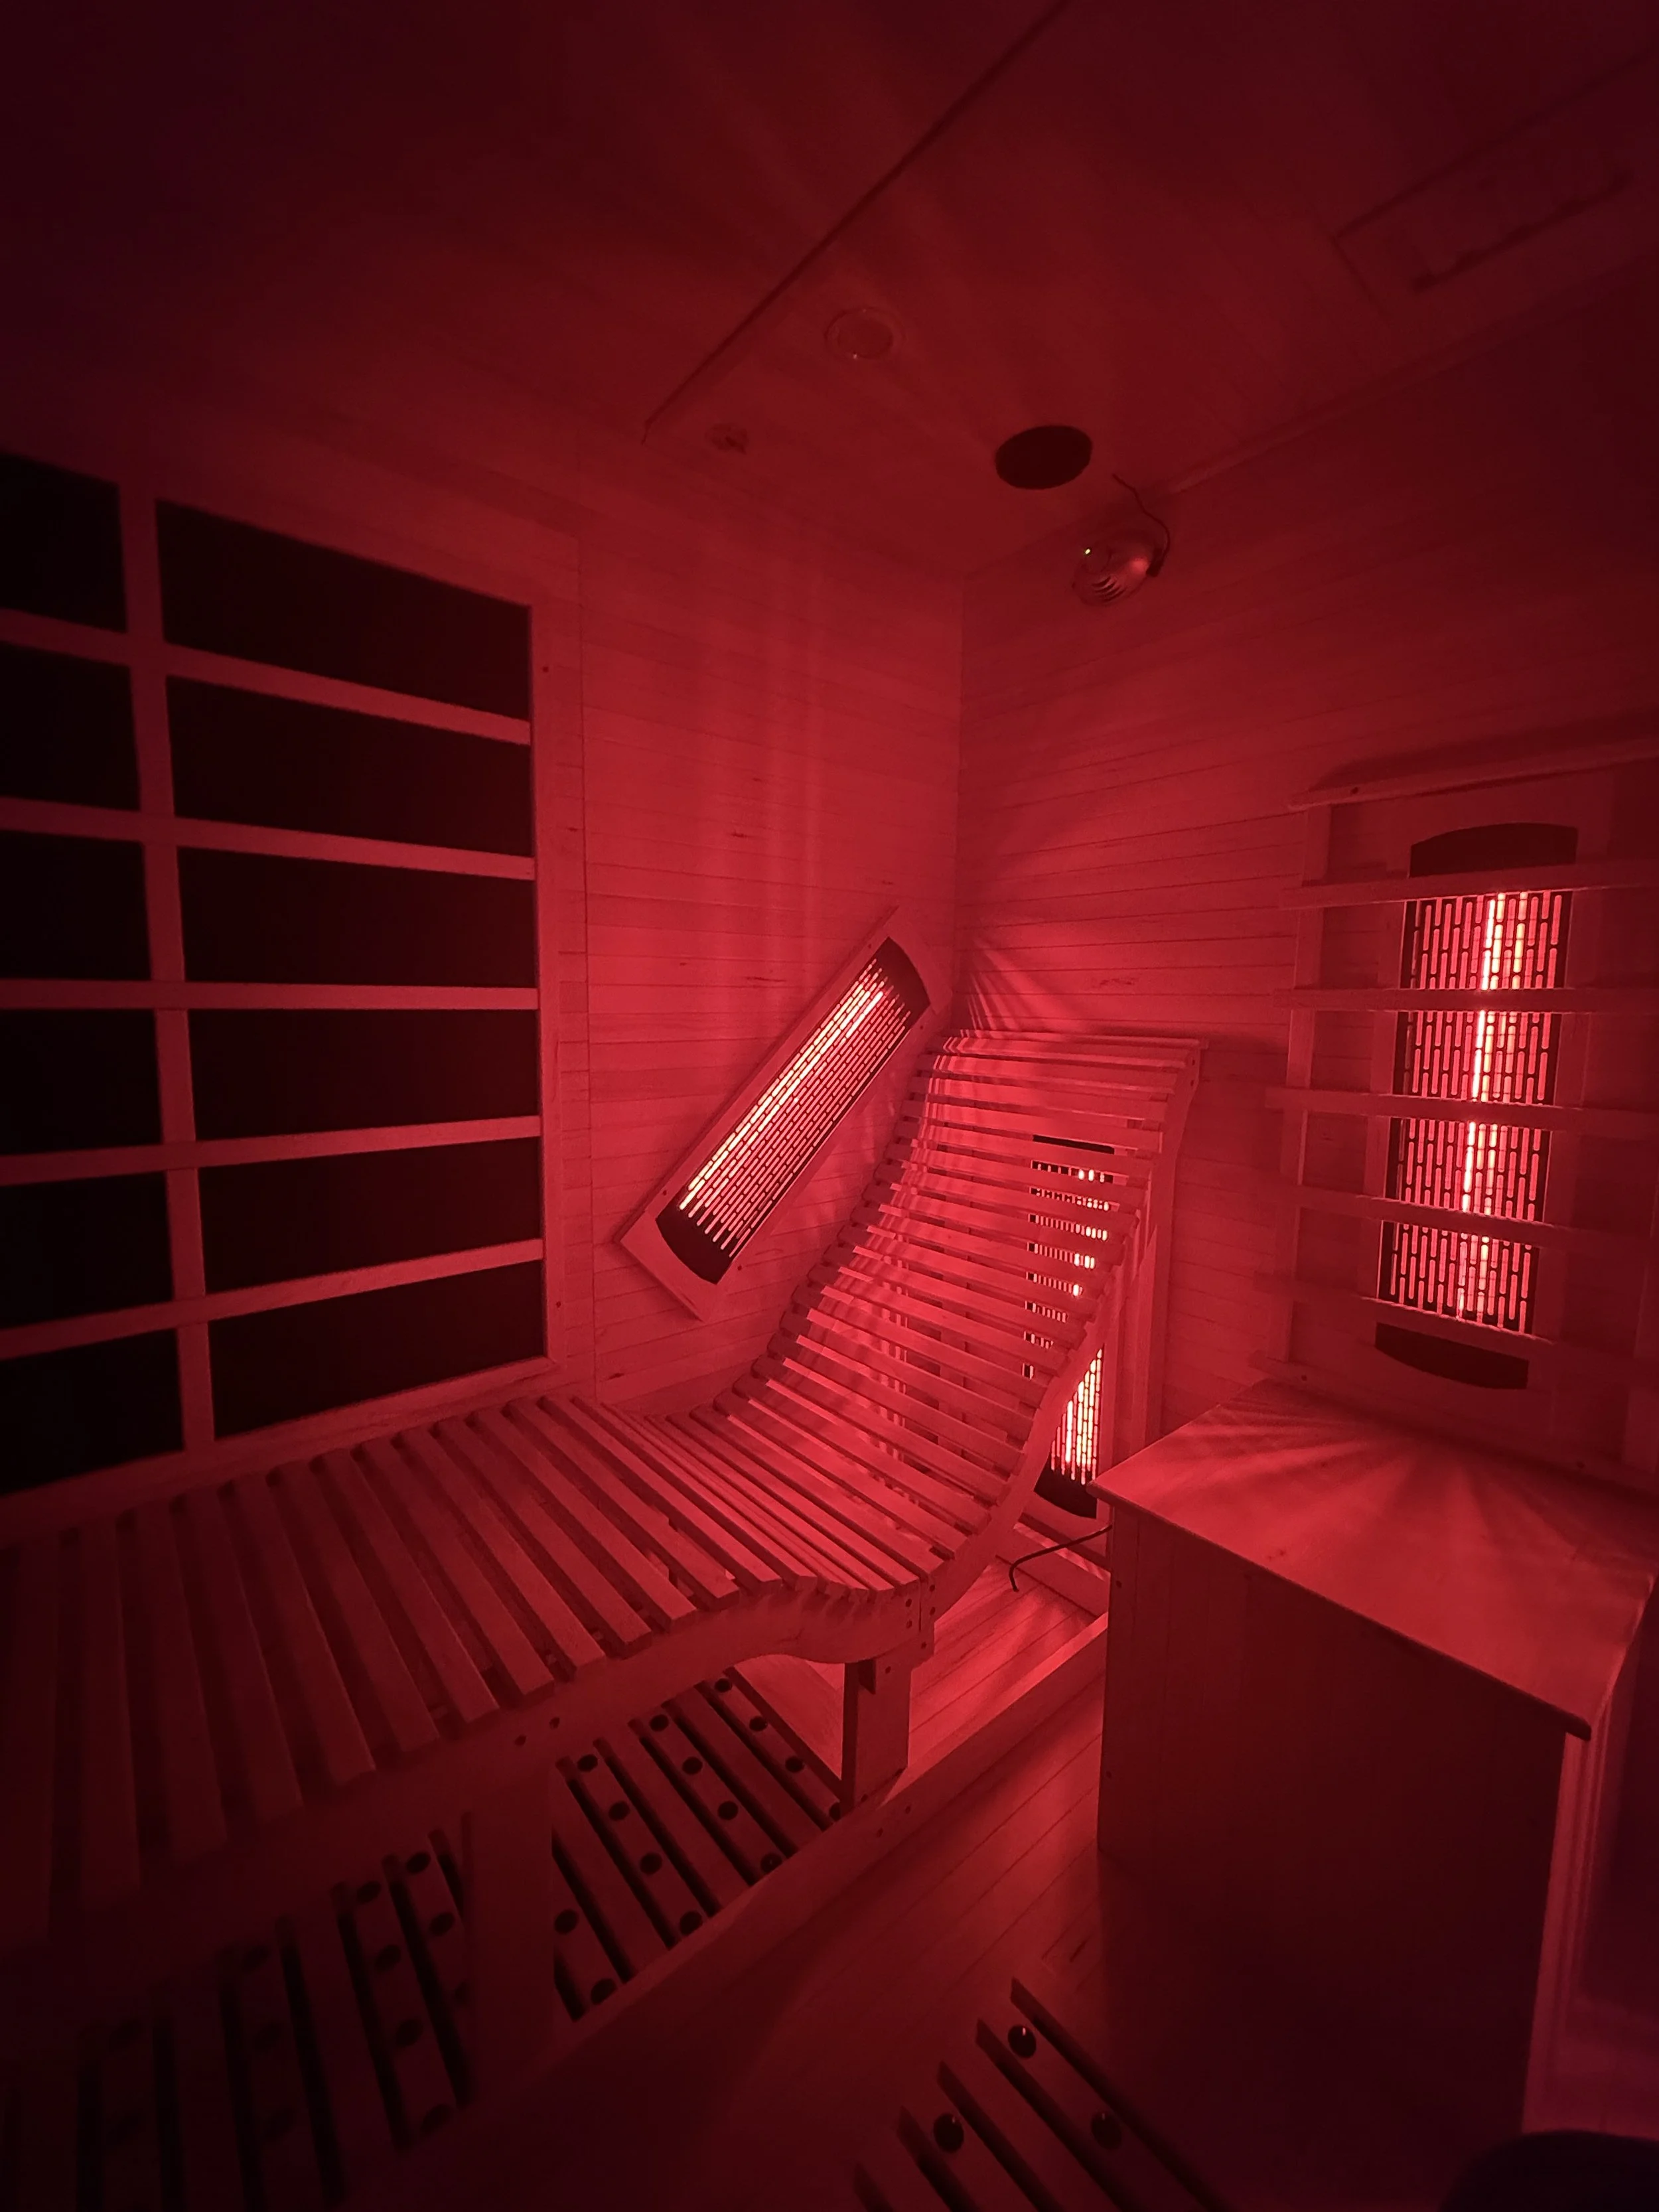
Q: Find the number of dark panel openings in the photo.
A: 12